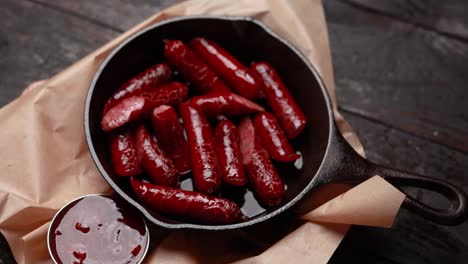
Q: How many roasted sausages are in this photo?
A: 14